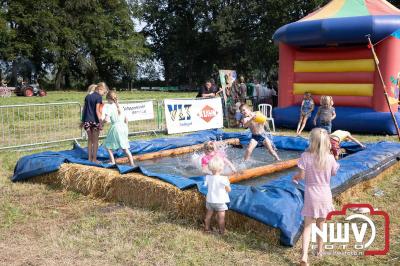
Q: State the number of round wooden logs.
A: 2